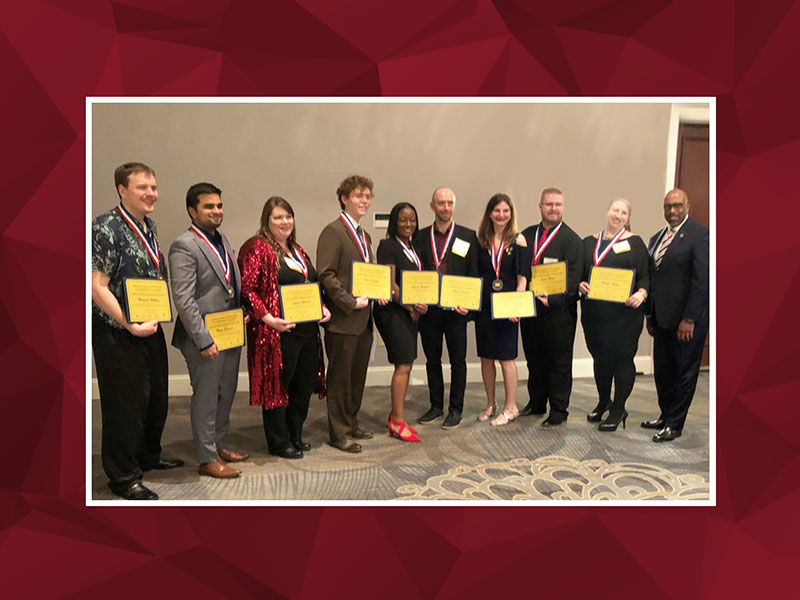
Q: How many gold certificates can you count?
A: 9